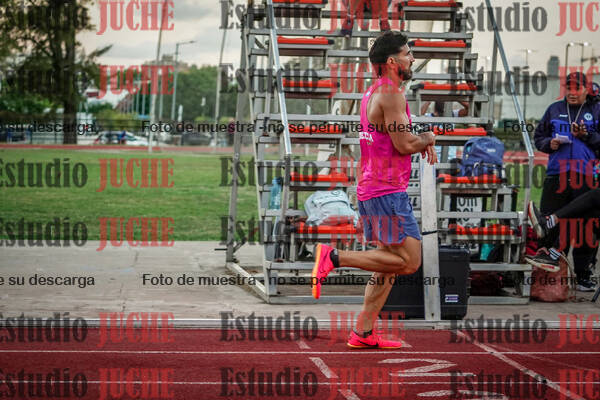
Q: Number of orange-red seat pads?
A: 12